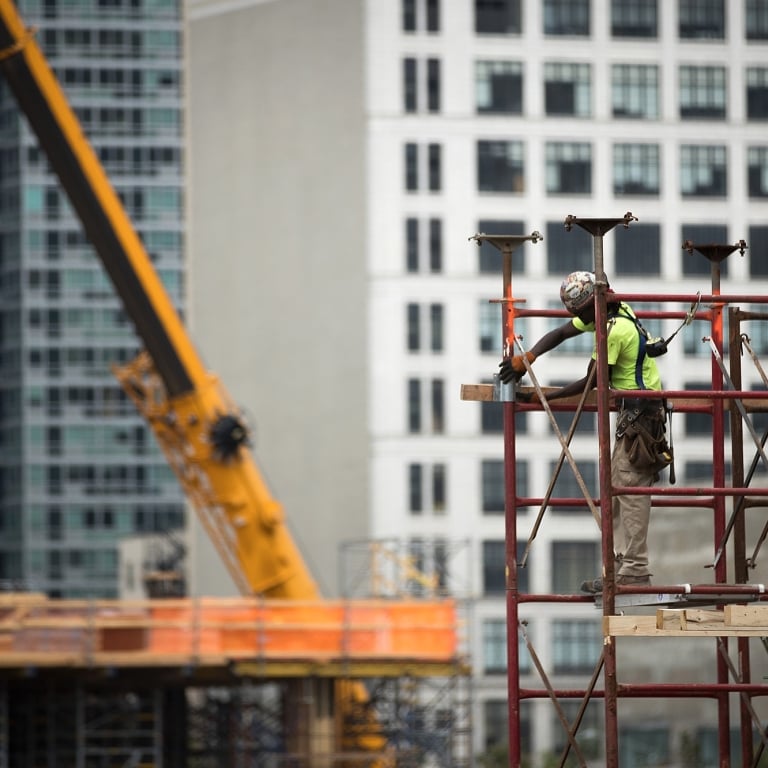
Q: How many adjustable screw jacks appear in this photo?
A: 3